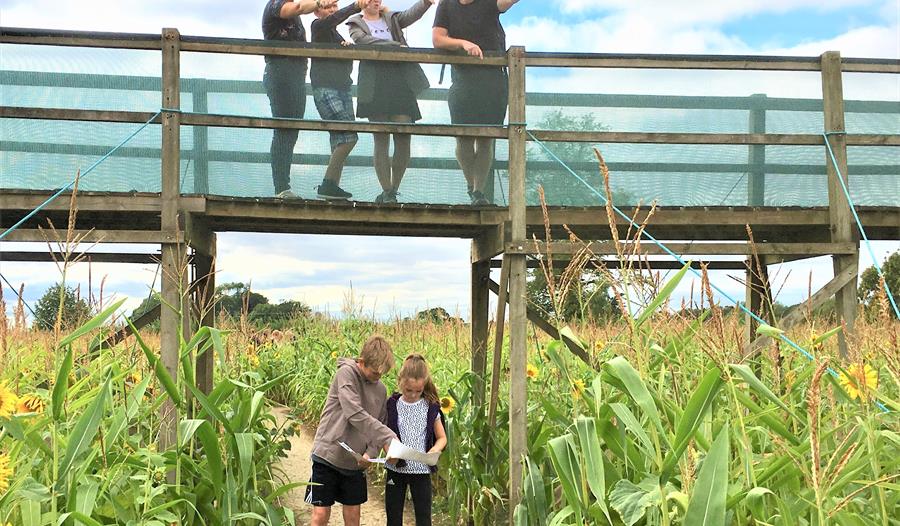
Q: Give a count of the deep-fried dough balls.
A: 0